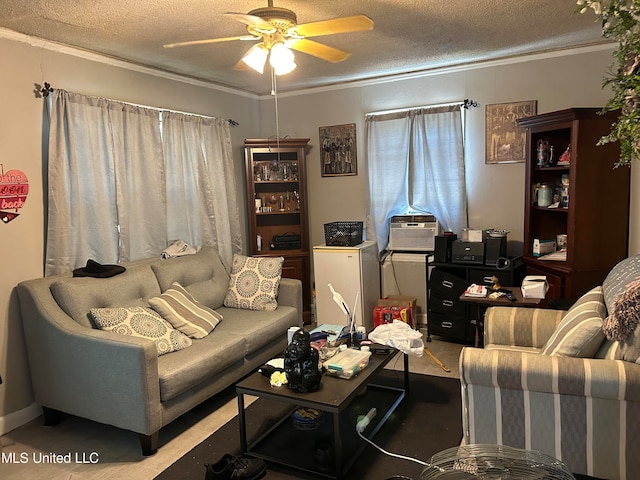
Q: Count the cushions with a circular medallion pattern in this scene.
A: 2